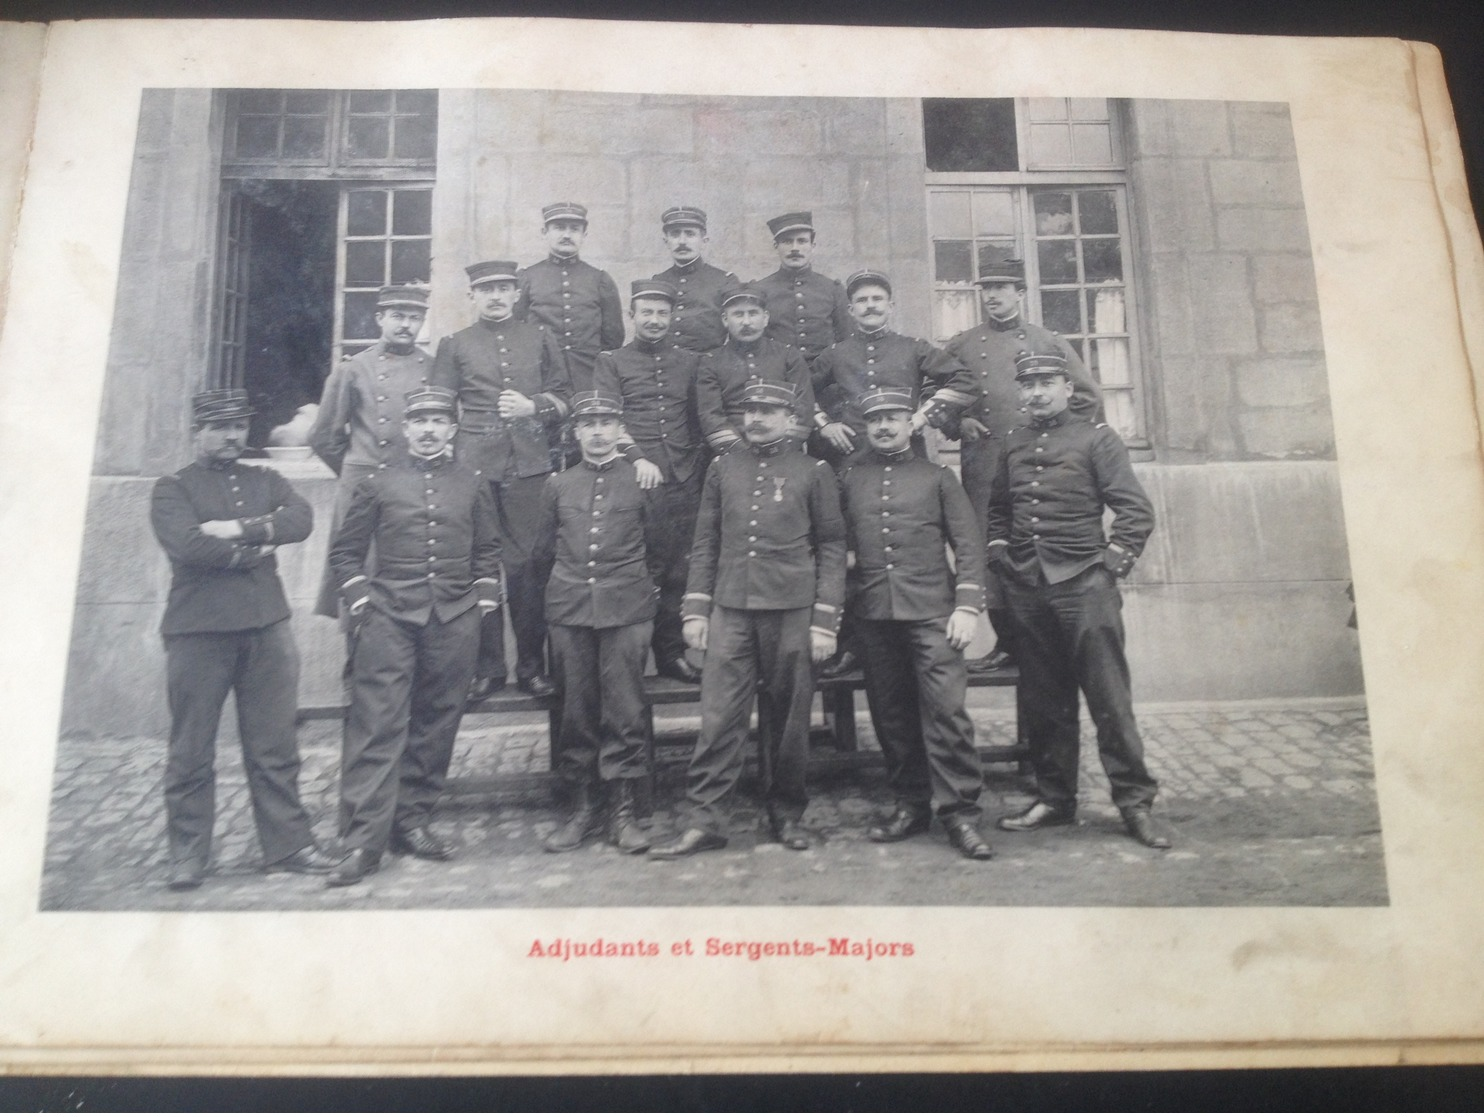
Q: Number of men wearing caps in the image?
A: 15